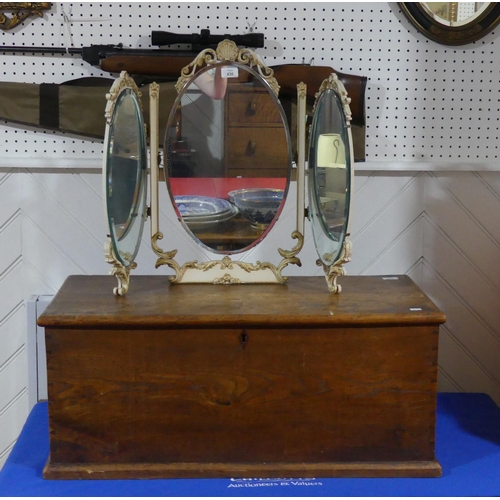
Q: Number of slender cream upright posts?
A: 2